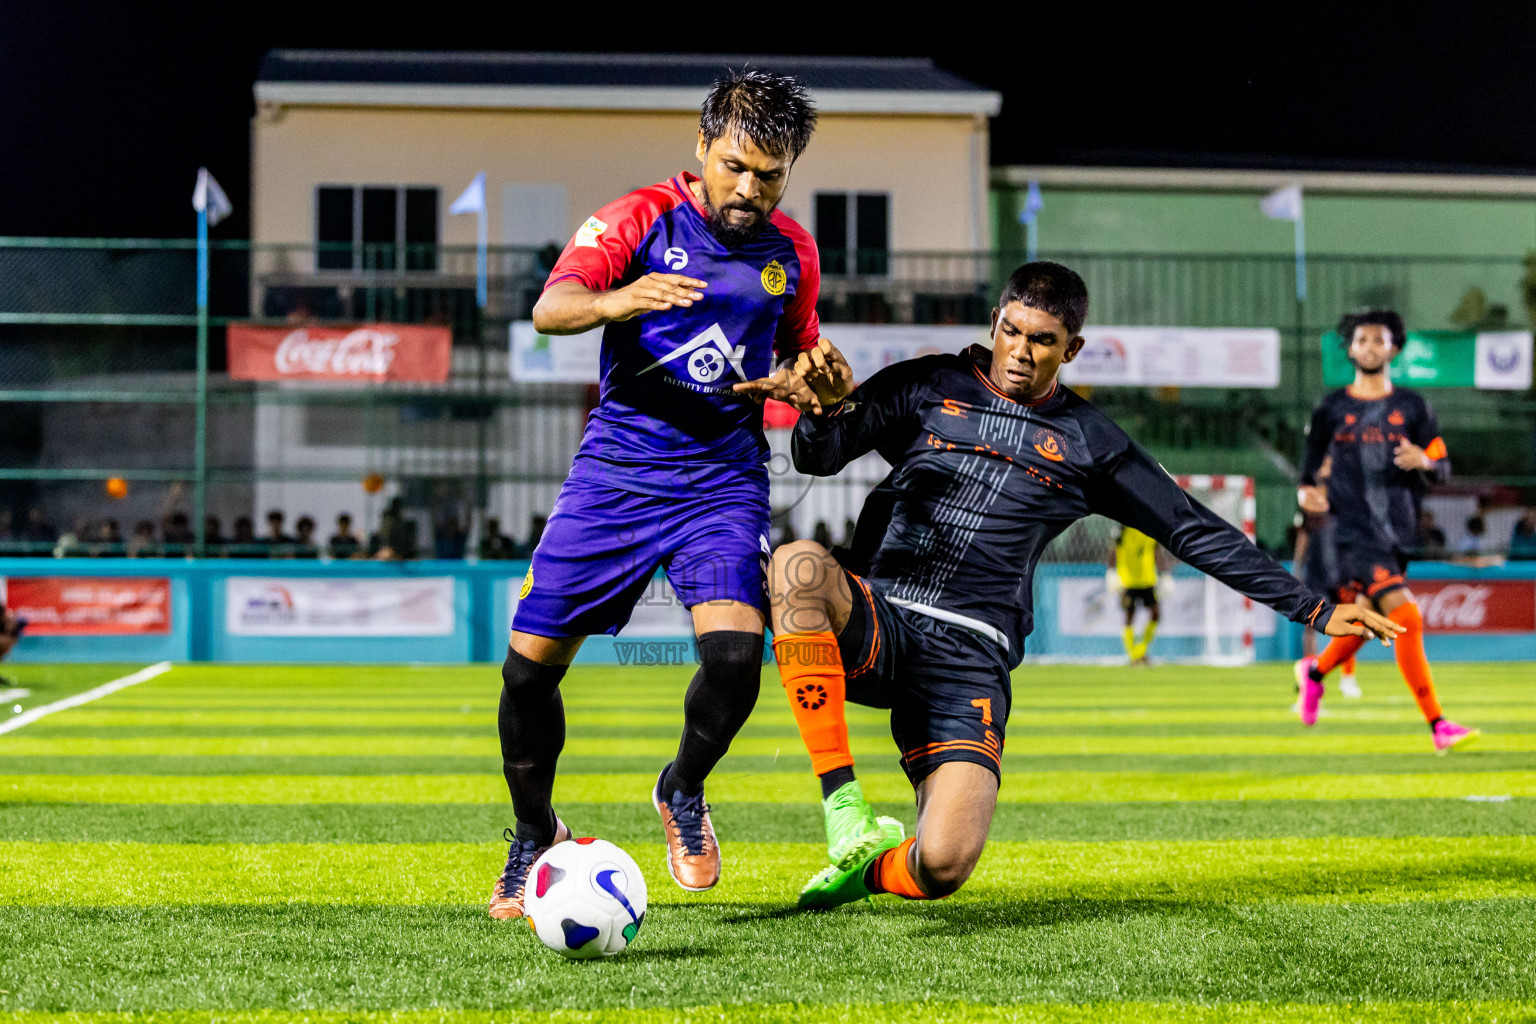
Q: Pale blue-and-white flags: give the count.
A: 4